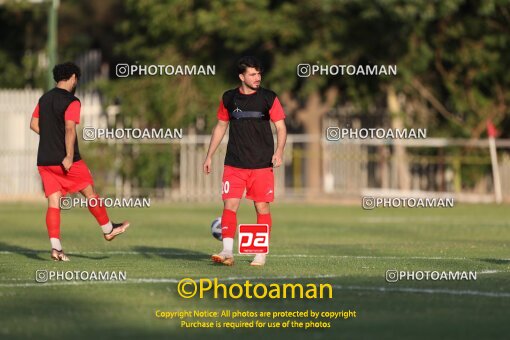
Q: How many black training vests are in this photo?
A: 2